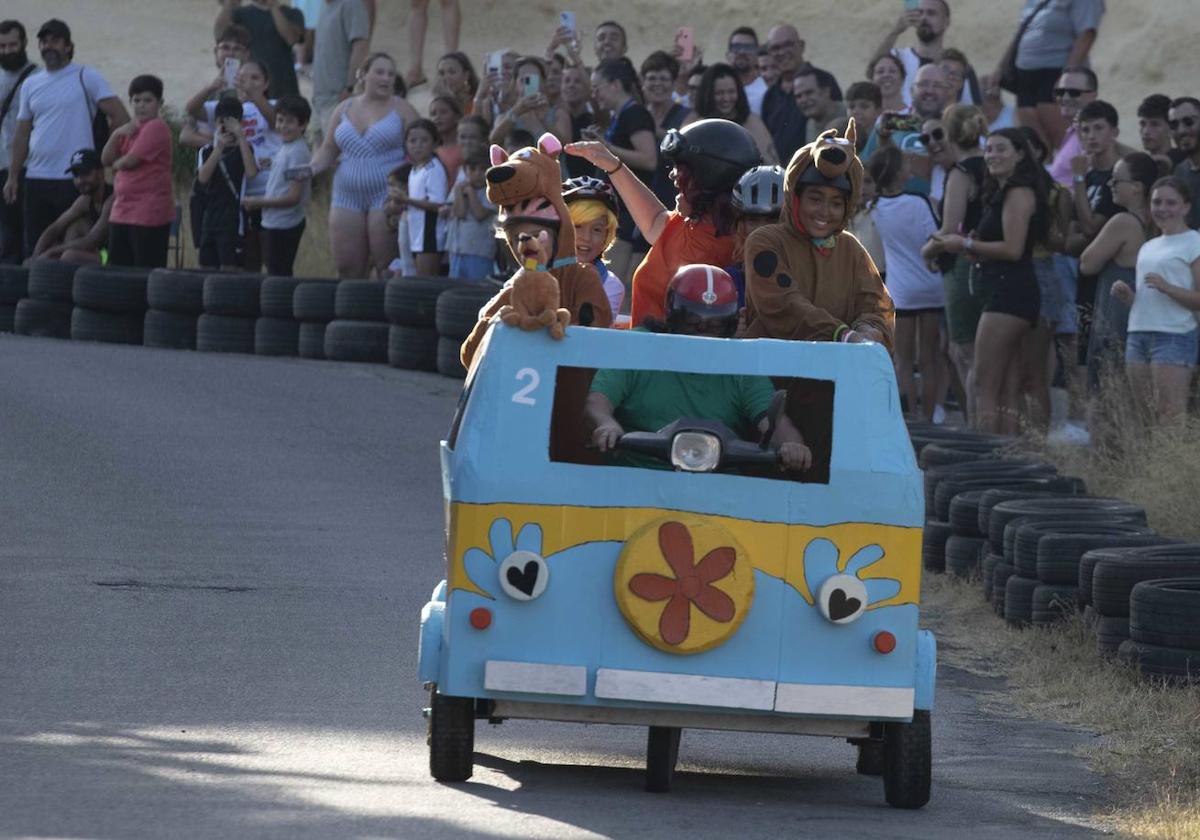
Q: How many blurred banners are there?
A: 0